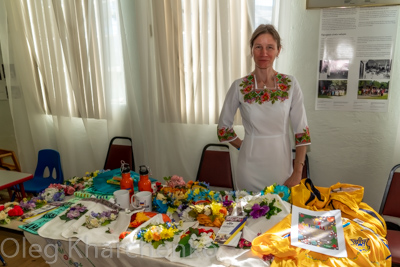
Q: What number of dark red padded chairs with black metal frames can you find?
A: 4